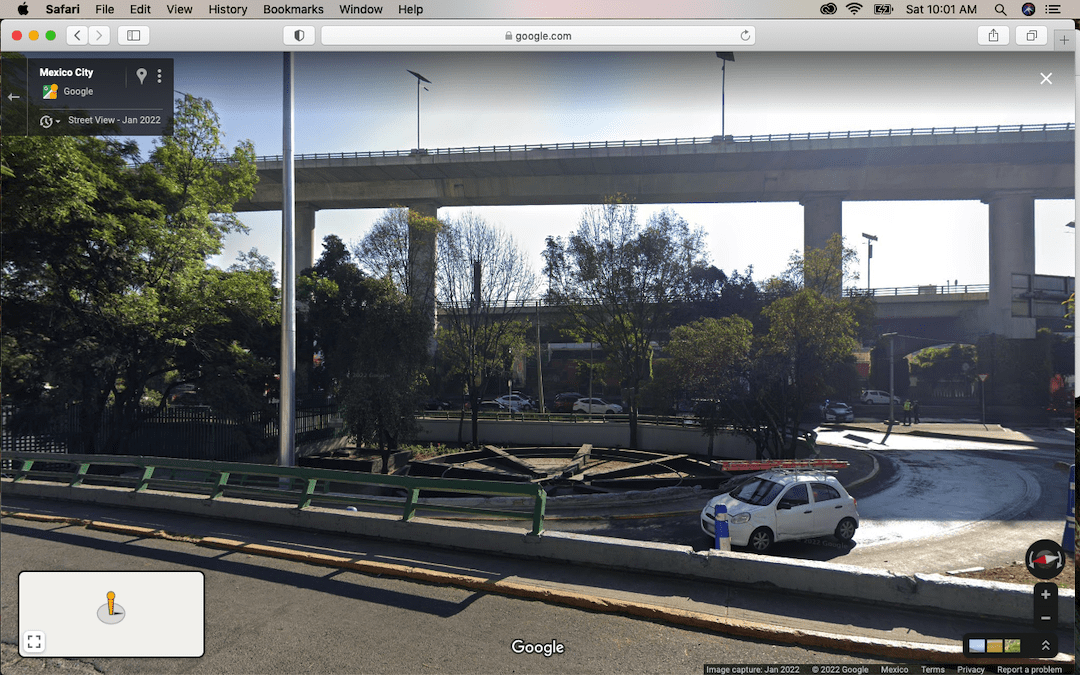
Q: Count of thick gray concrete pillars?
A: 4